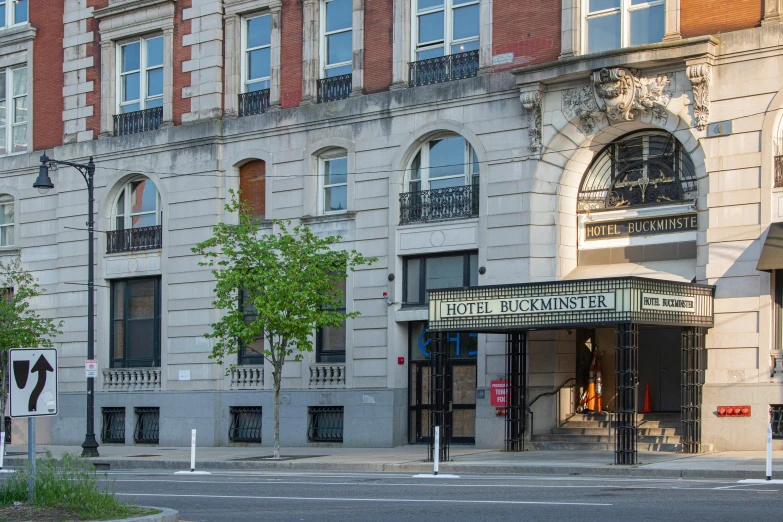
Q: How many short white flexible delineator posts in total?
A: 4